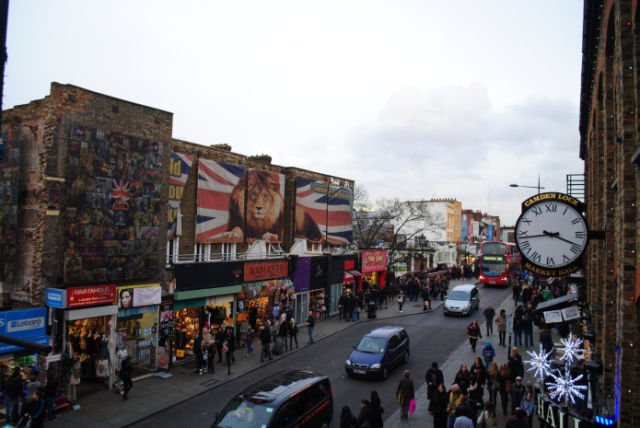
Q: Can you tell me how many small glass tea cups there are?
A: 0